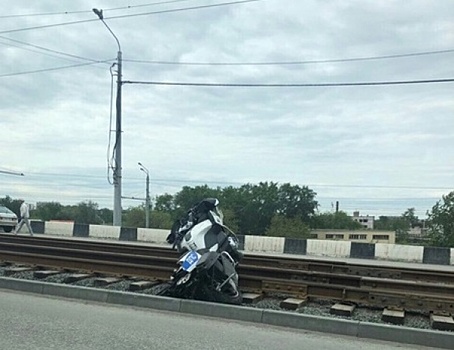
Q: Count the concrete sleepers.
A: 10